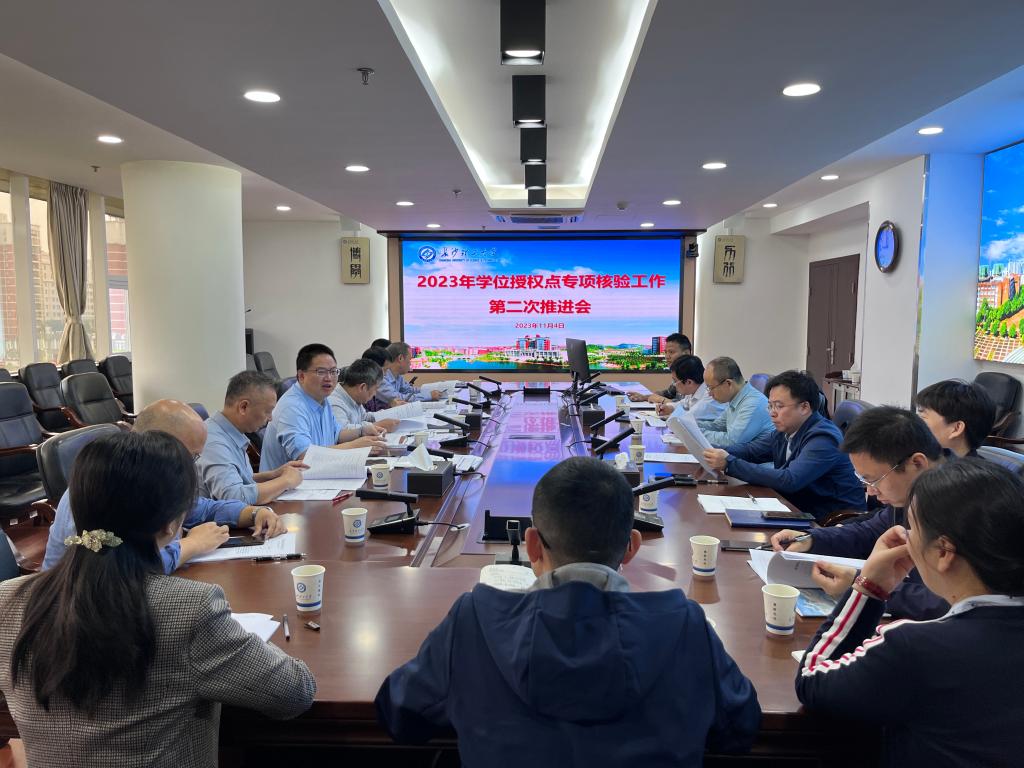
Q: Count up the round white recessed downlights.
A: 13